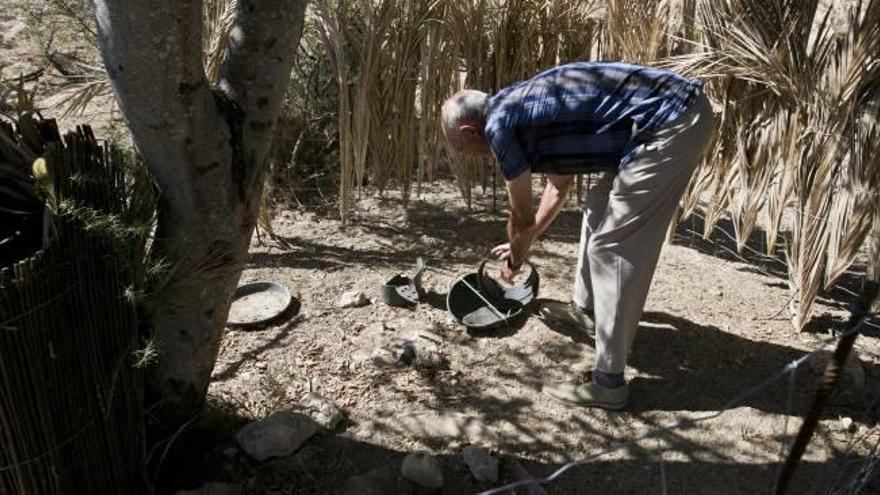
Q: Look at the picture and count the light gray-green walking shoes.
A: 2